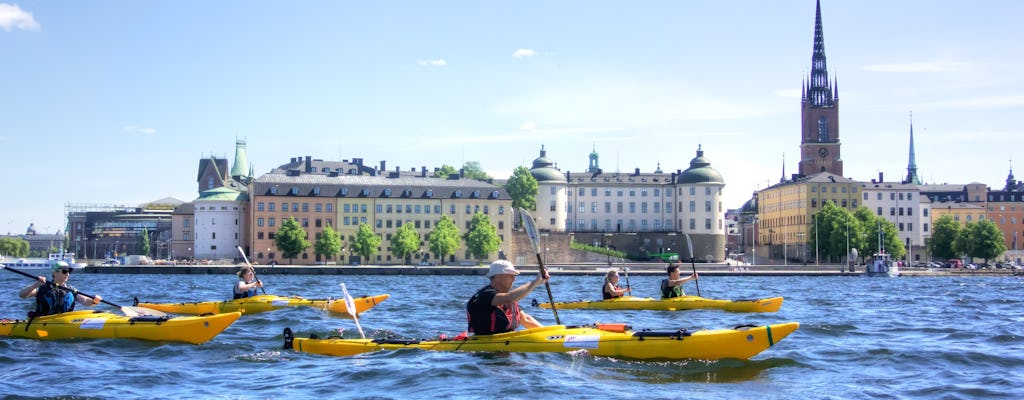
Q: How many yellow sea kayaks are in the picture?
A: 4